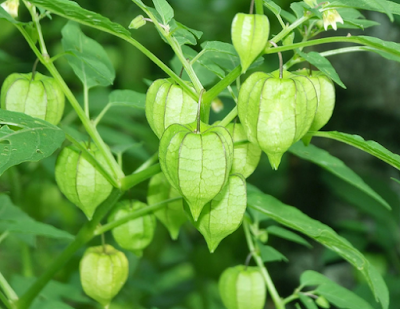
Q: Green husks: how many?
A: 13